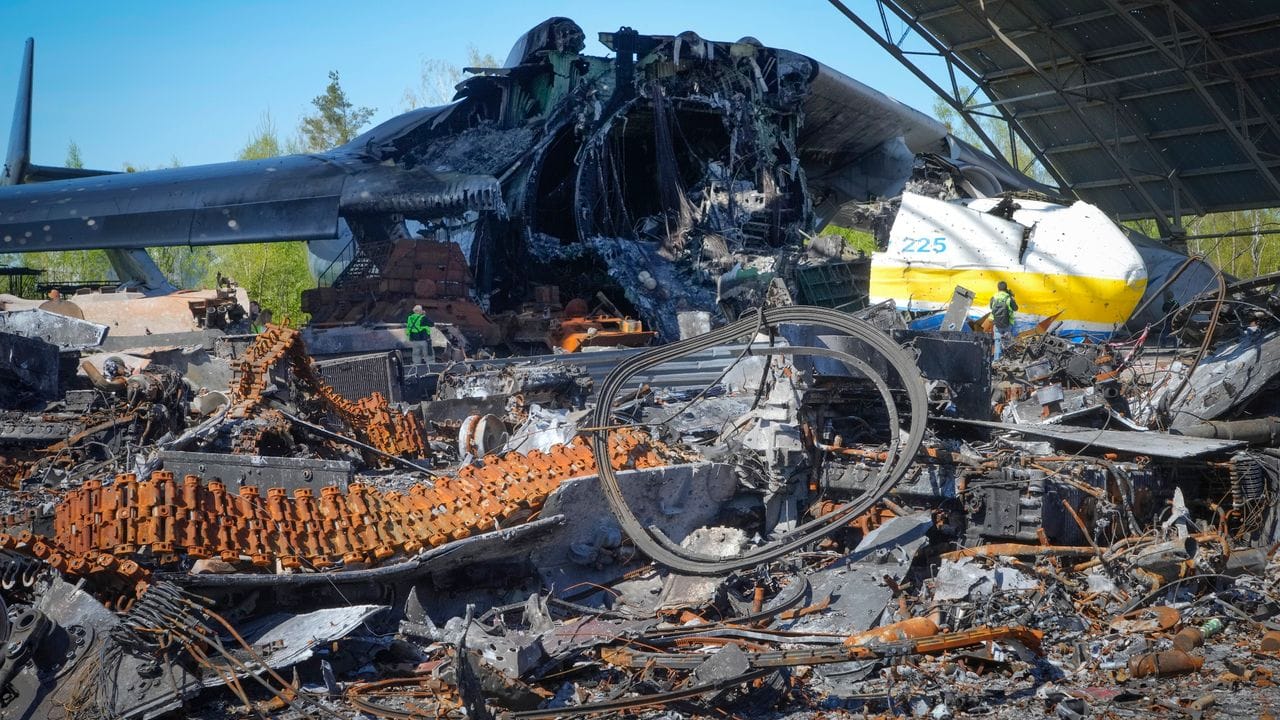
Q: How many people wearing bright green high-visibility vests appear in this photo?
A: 2